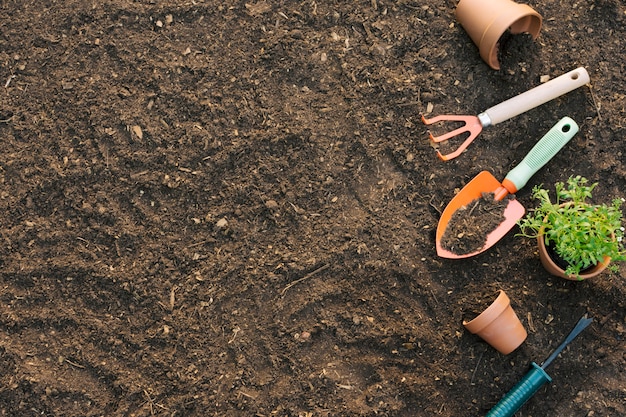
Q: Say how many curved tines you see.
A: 3